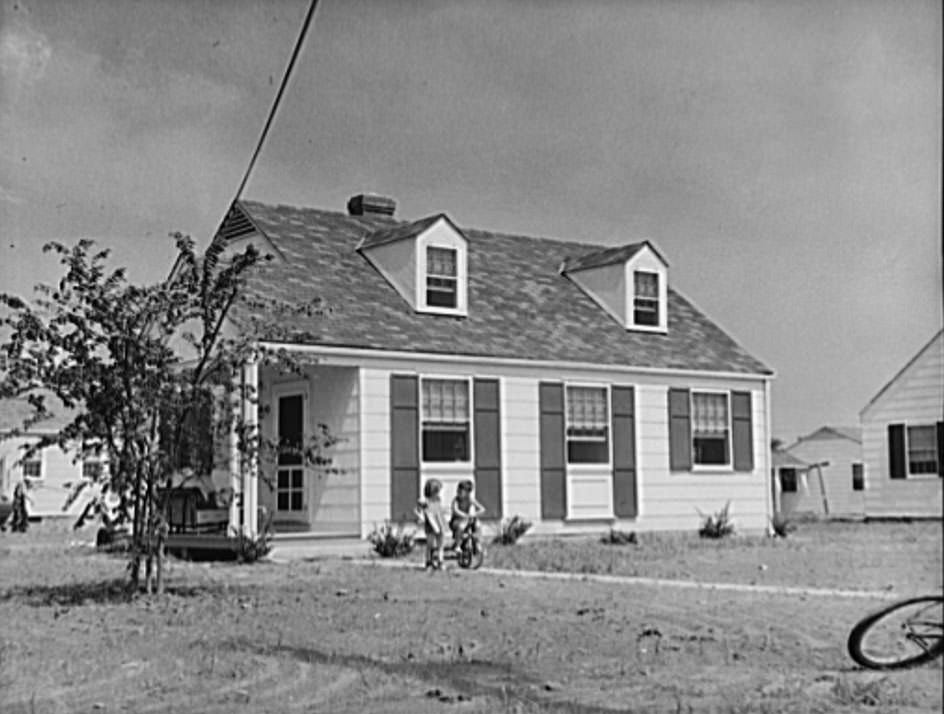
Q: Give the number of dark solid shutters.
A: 8